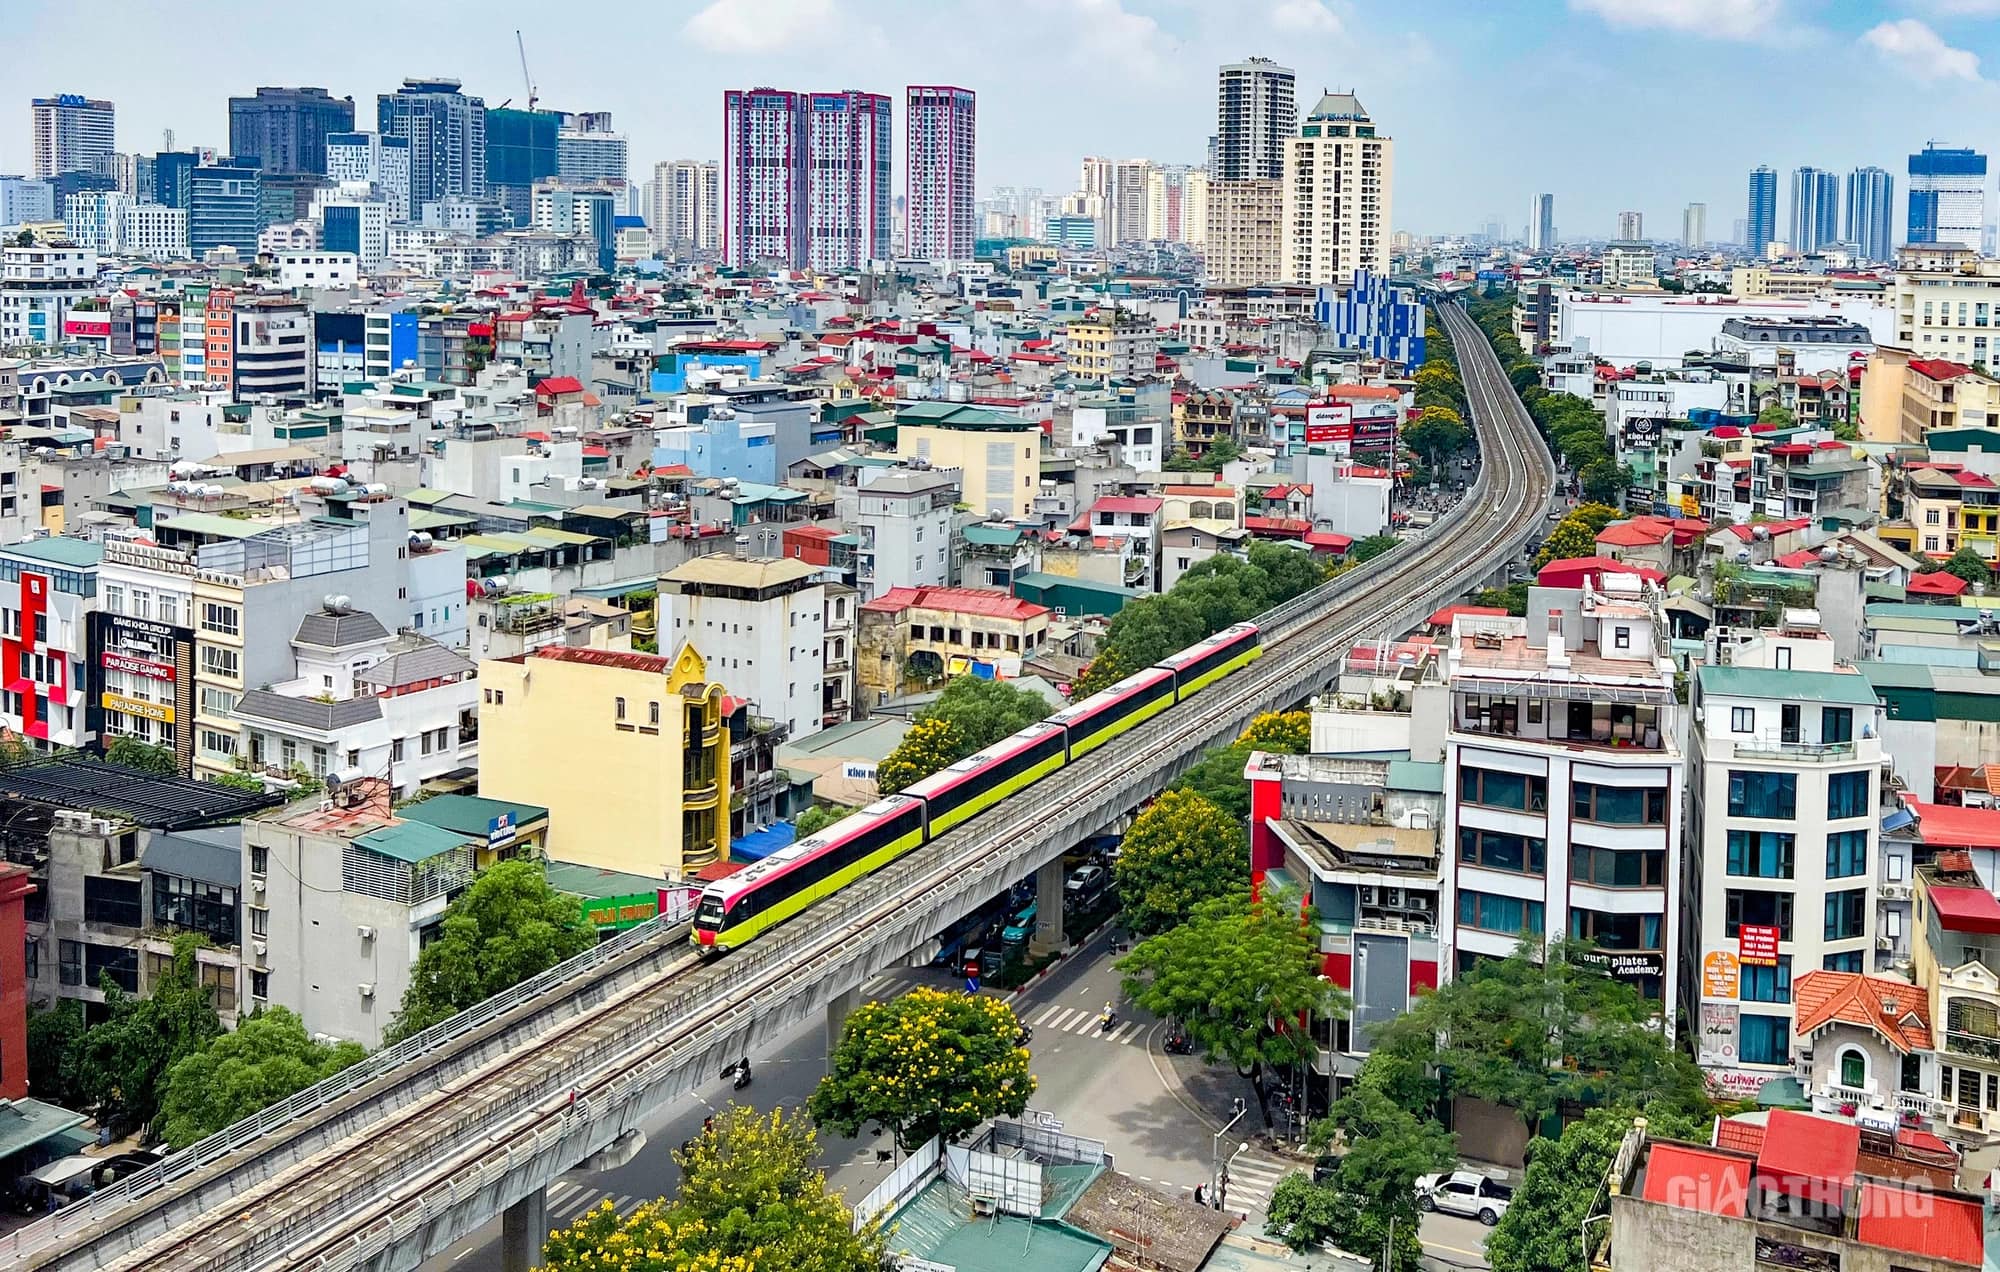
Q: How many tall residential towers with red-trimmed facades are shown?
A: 3